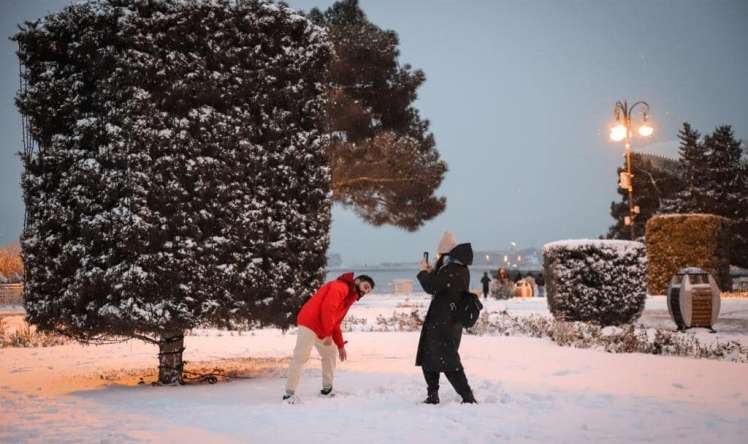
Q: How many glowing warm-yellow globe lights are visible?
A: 2